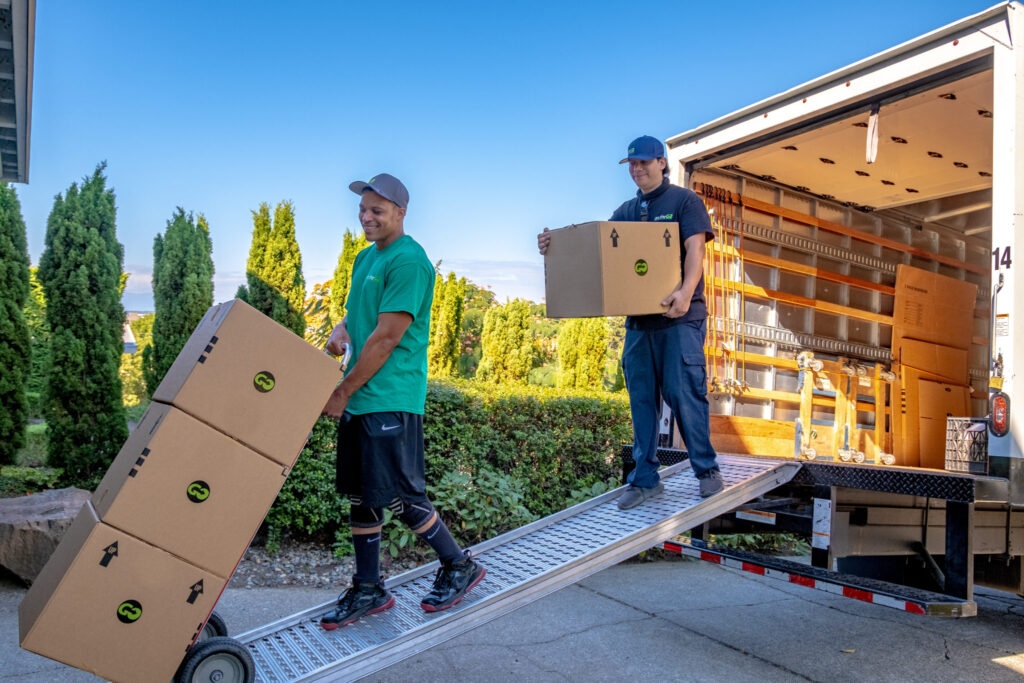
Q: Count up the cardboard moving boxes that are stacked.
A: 3